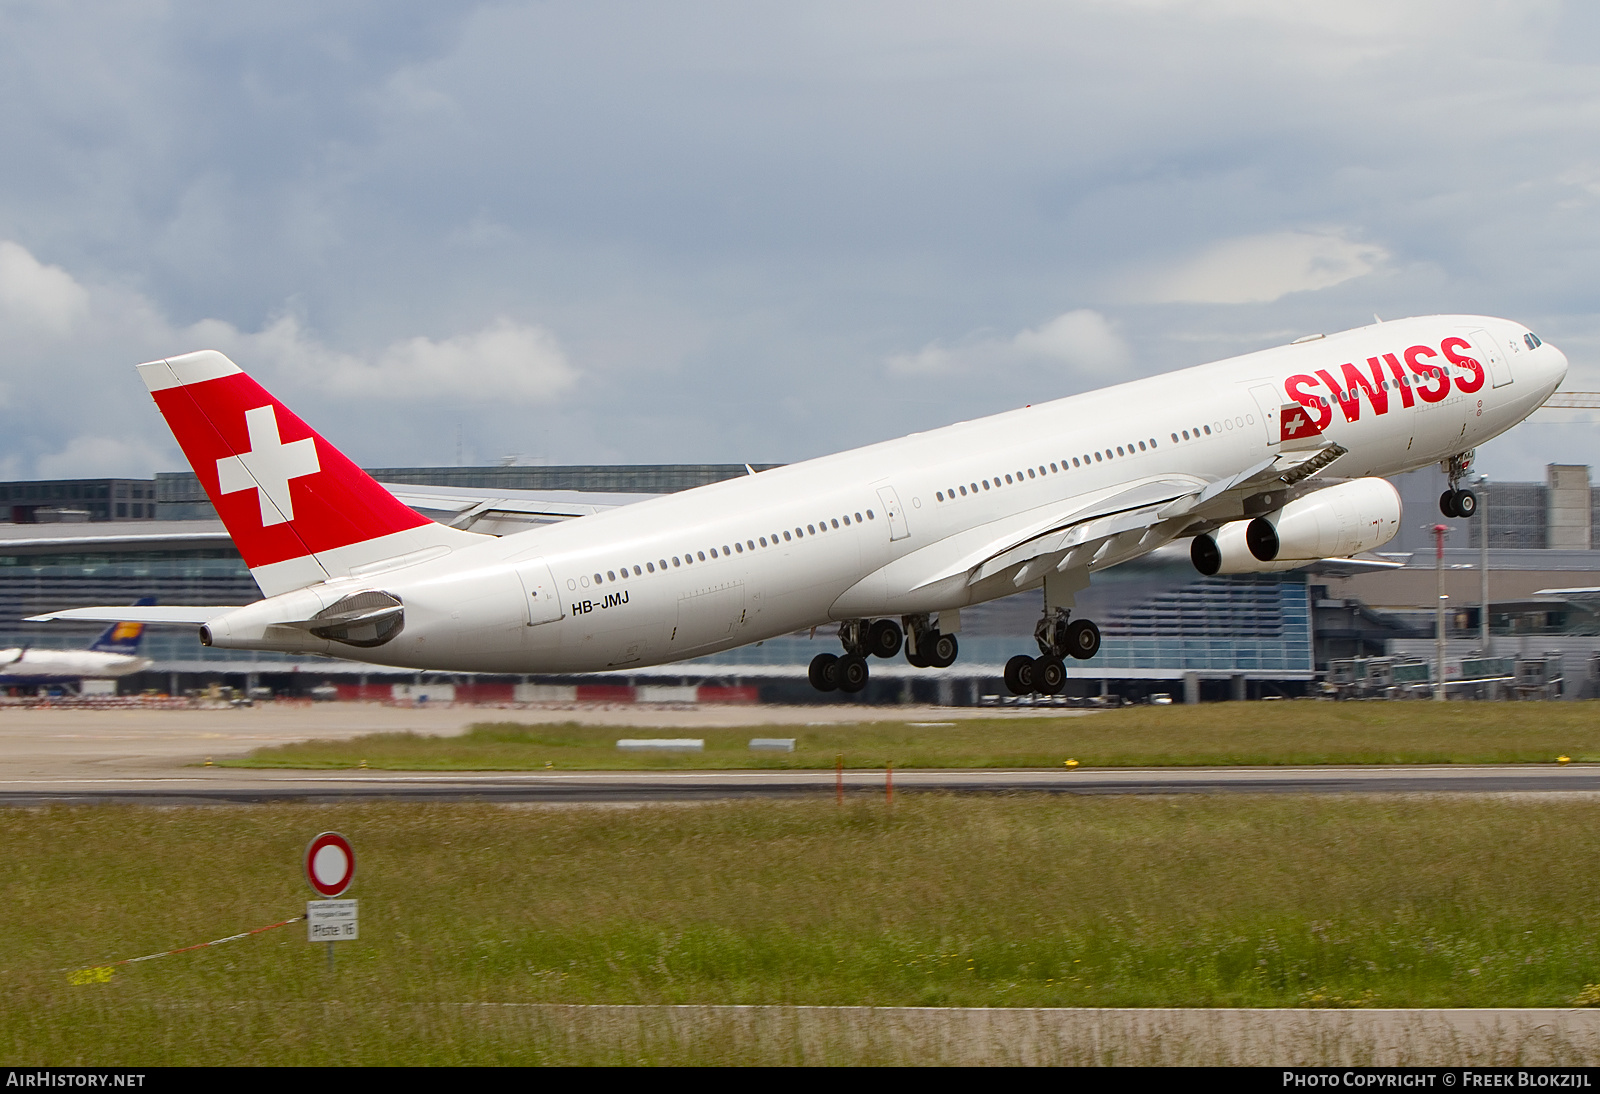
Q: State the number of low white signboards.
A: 2